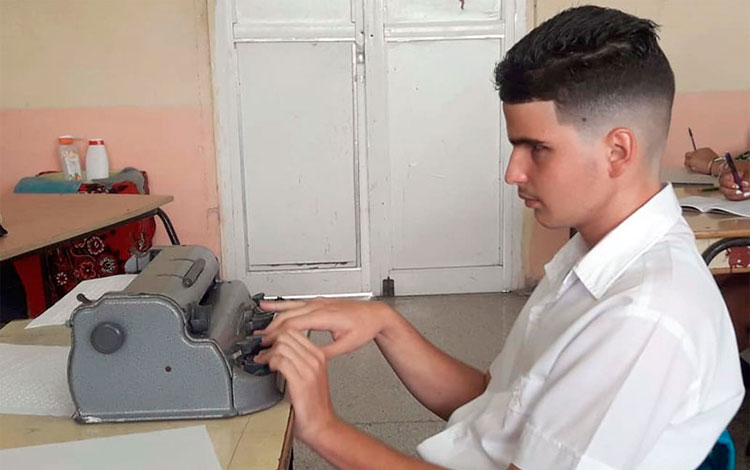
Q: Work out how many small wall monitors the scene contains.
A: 0